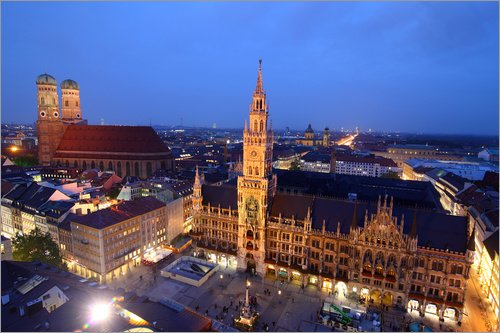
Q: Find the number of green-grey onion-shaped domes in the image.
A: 2